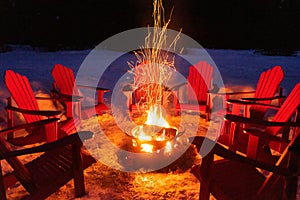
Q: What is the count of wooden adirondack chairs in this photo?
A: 8